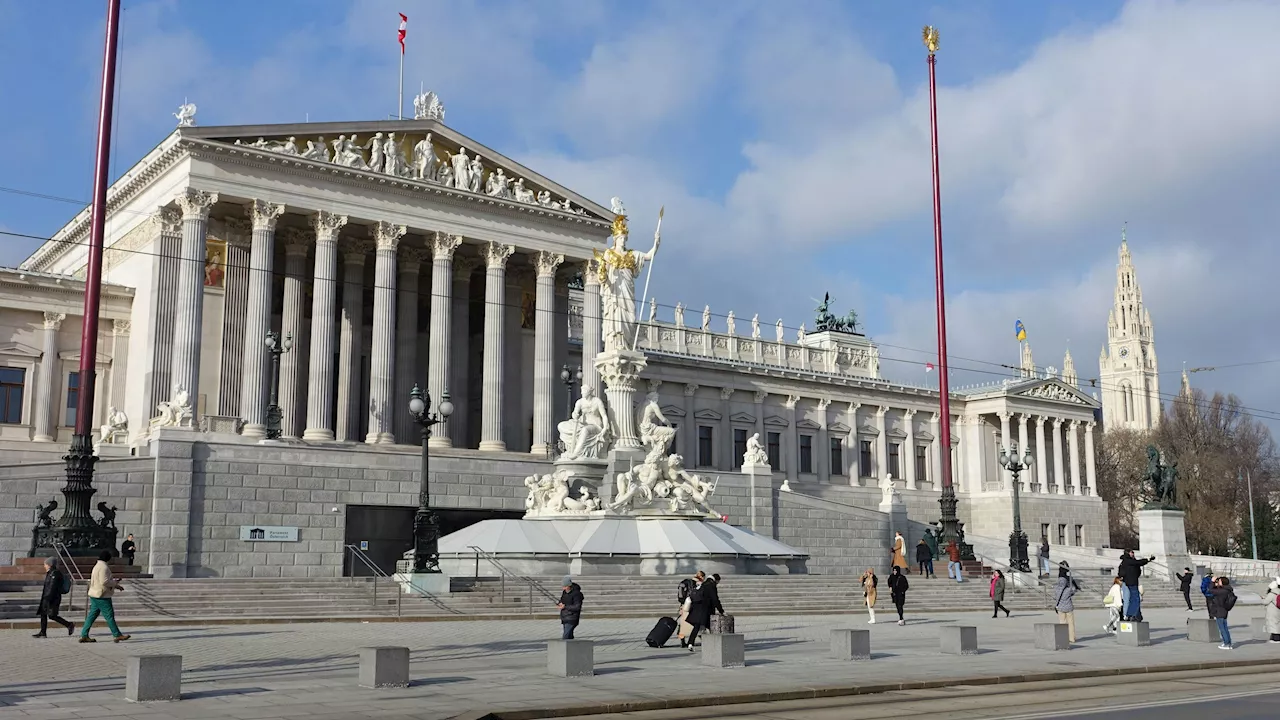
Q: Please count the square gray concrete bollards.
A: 10